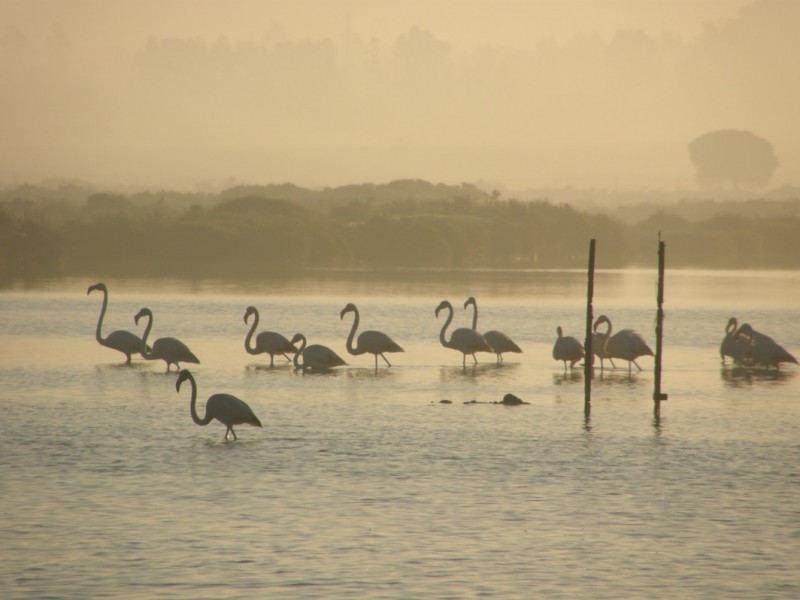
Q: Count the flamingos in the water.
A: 13